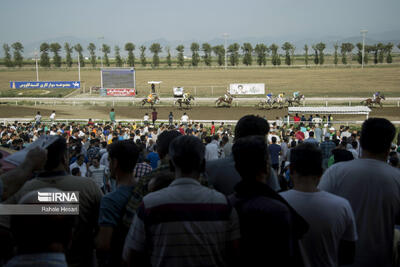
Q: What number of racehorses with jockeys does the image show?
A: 7